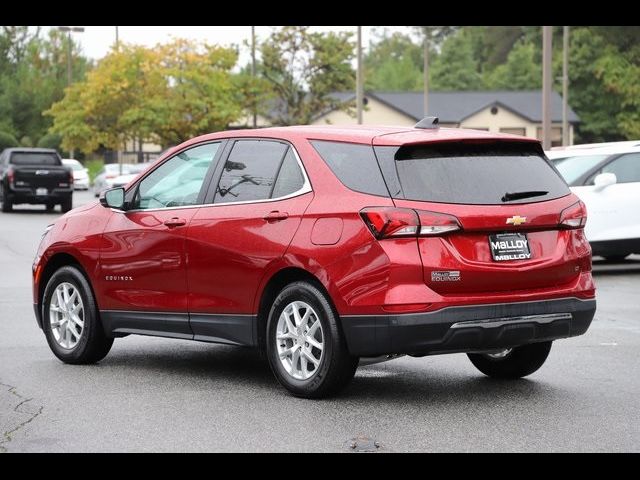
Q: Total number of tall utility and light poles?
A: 7